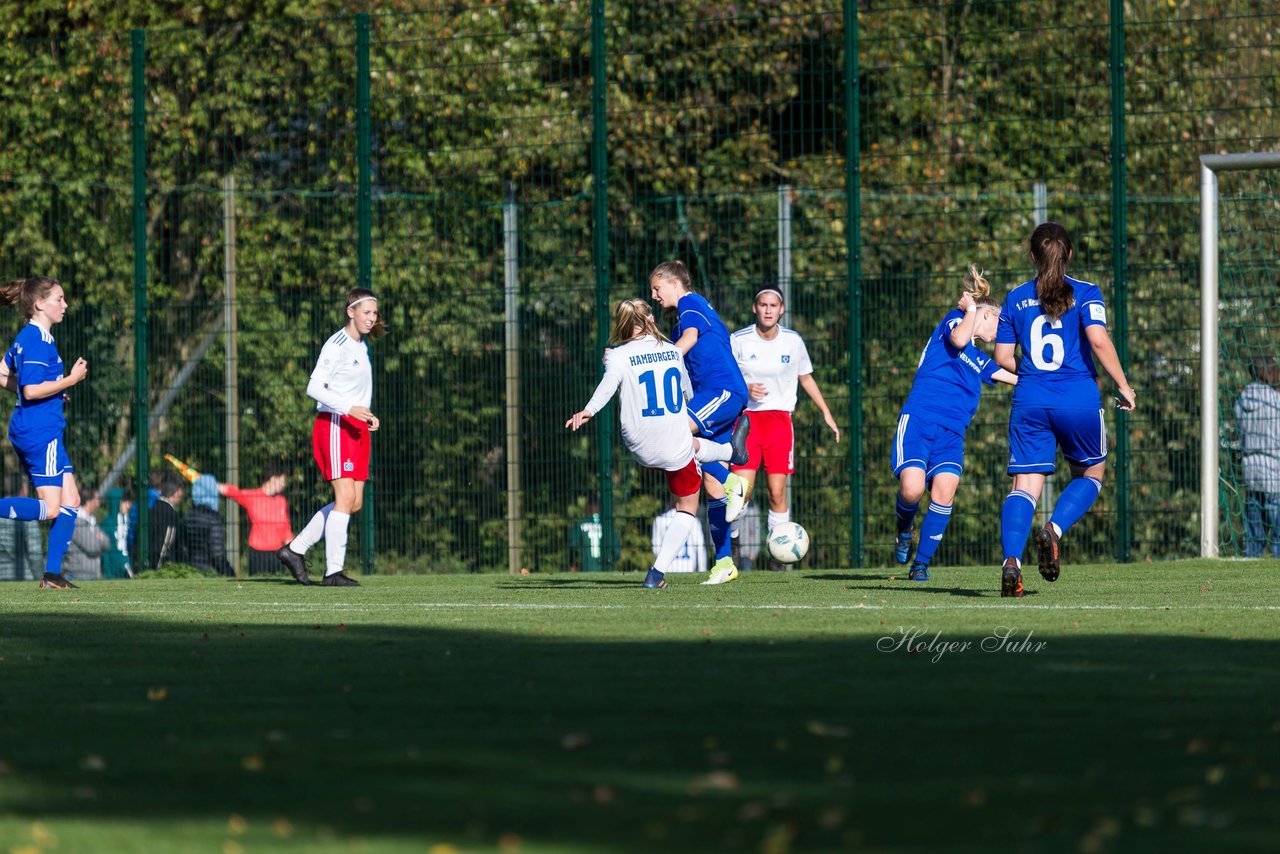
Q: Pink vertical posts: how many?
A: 0